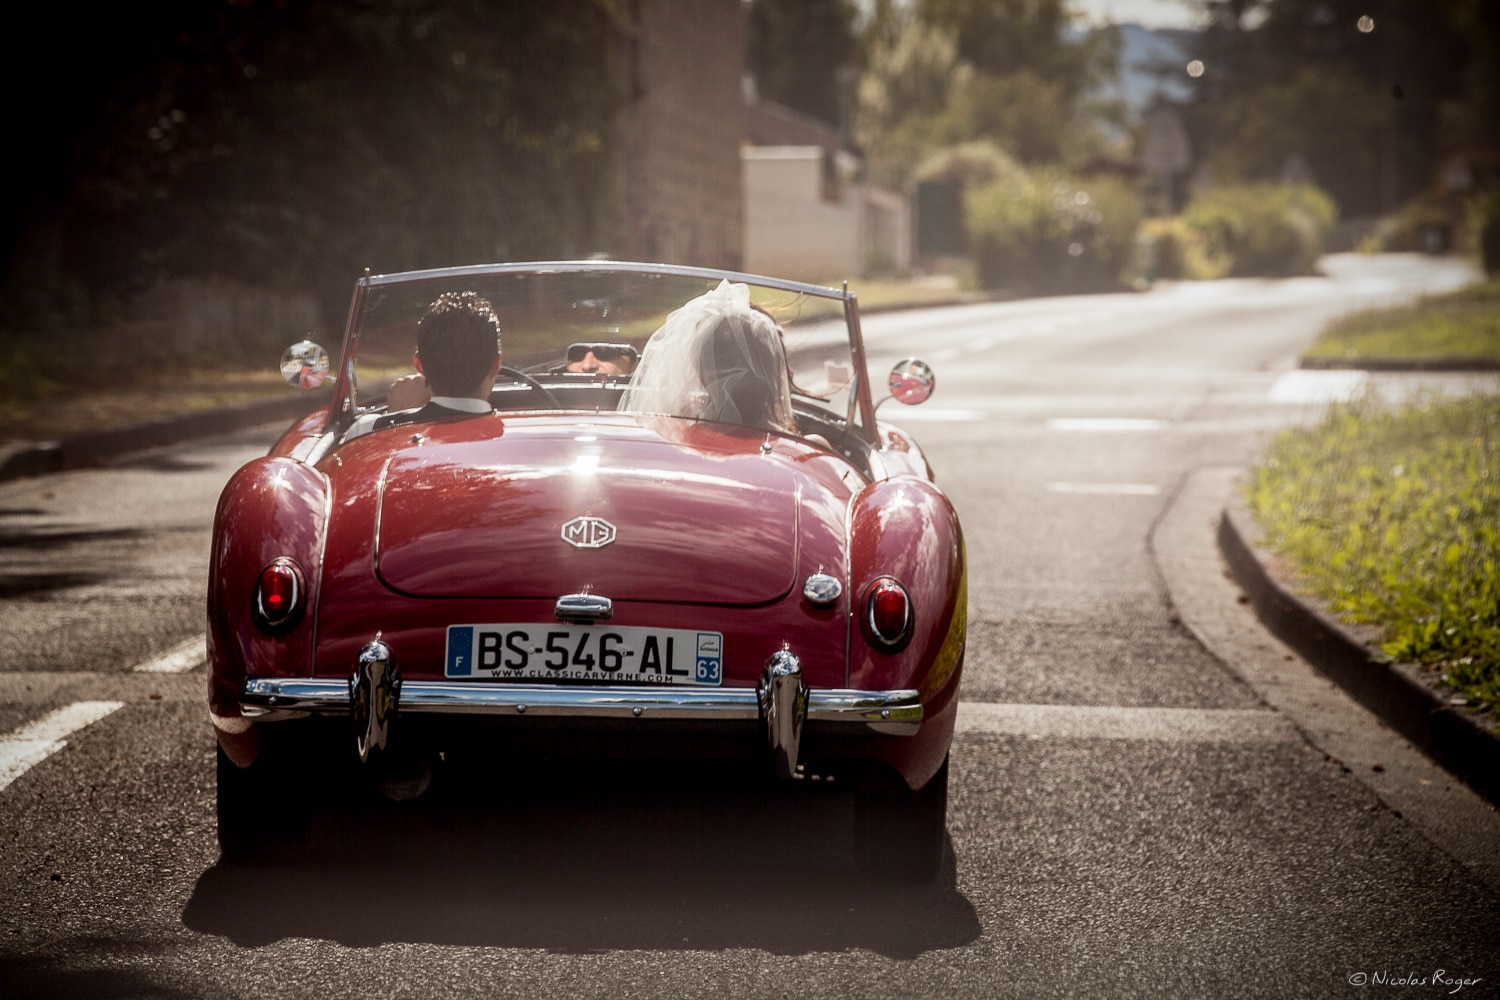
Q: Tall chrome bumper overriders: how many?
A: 2